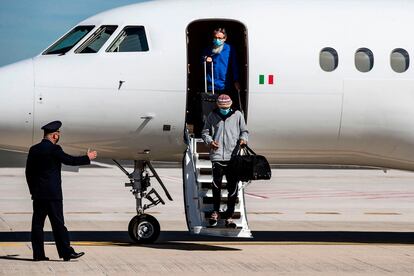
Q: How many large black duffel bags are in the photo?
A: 1